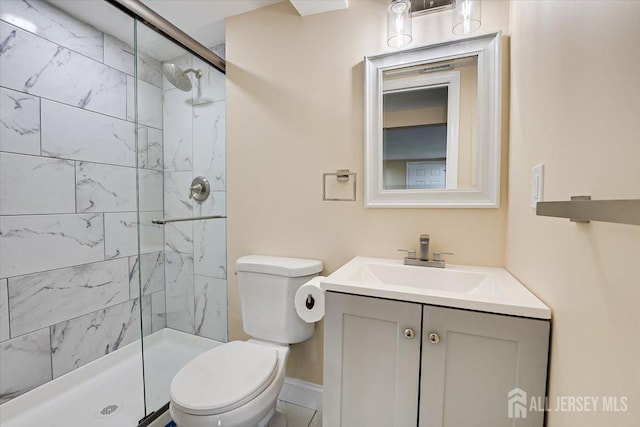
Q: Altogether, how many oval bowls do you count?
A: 1